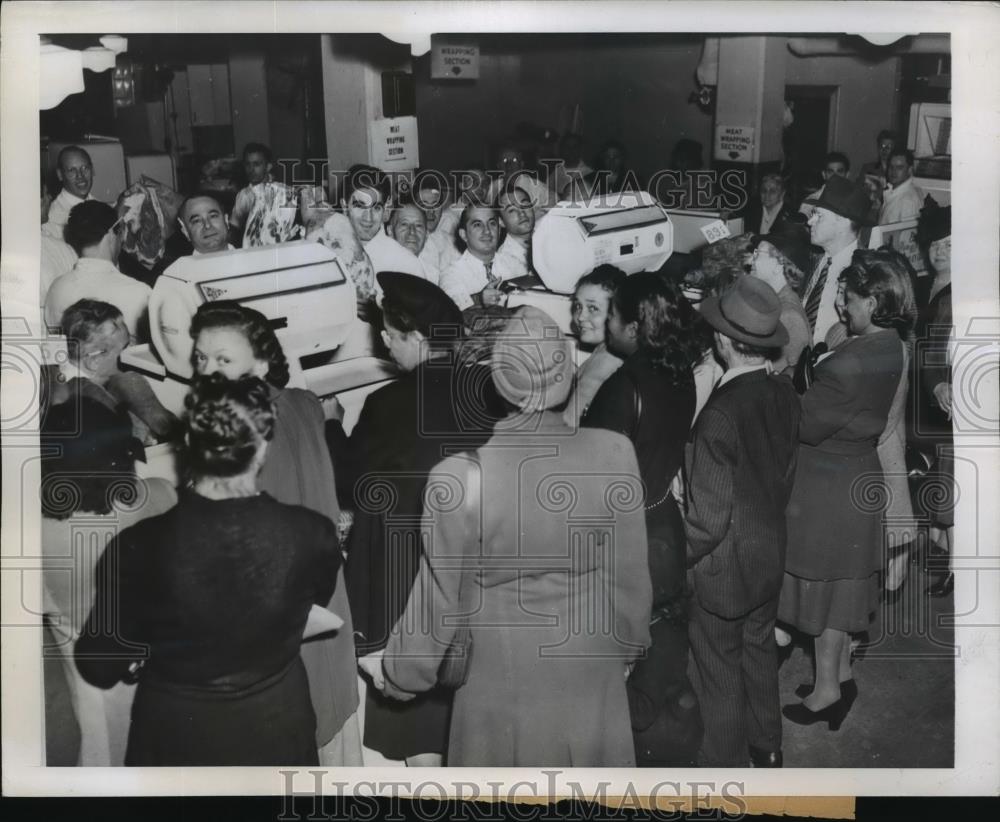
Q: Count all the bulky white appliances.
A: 2